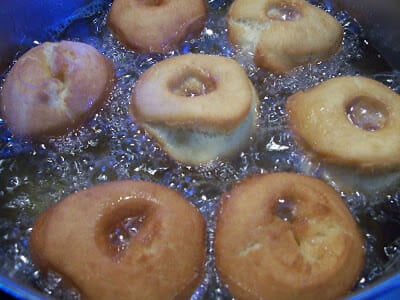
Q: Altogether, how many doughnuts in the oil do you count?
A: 7